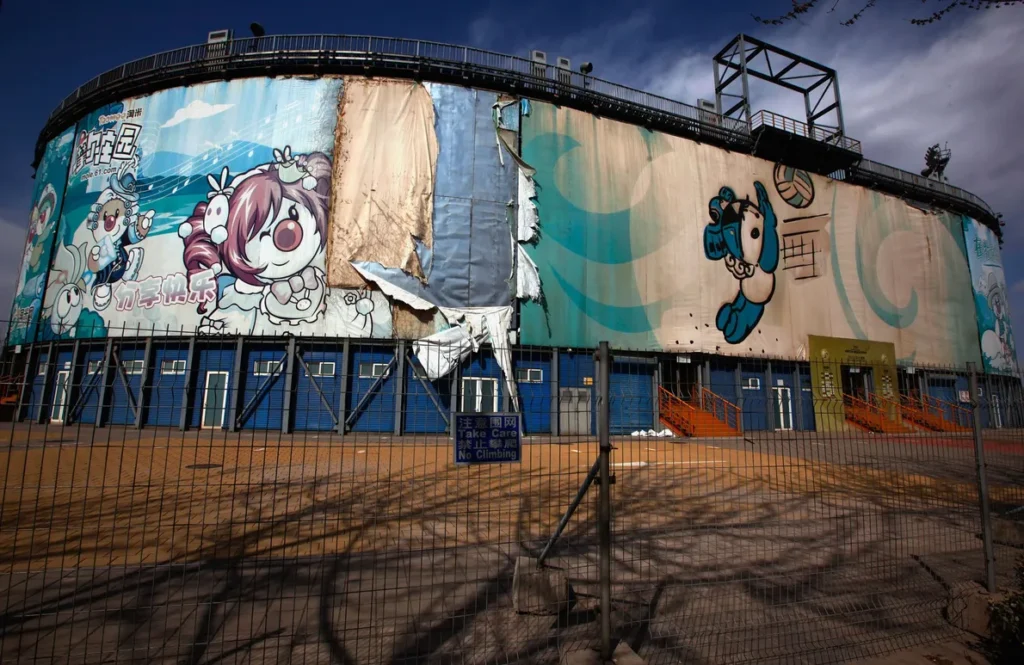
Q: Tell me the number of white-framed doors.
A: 5